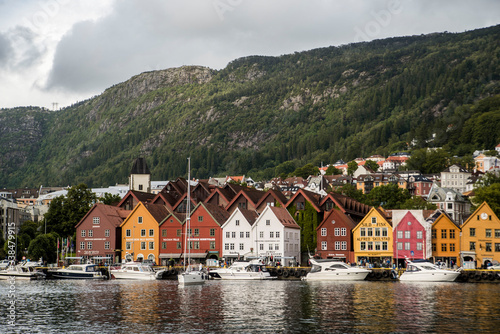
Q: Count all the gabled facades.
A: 11